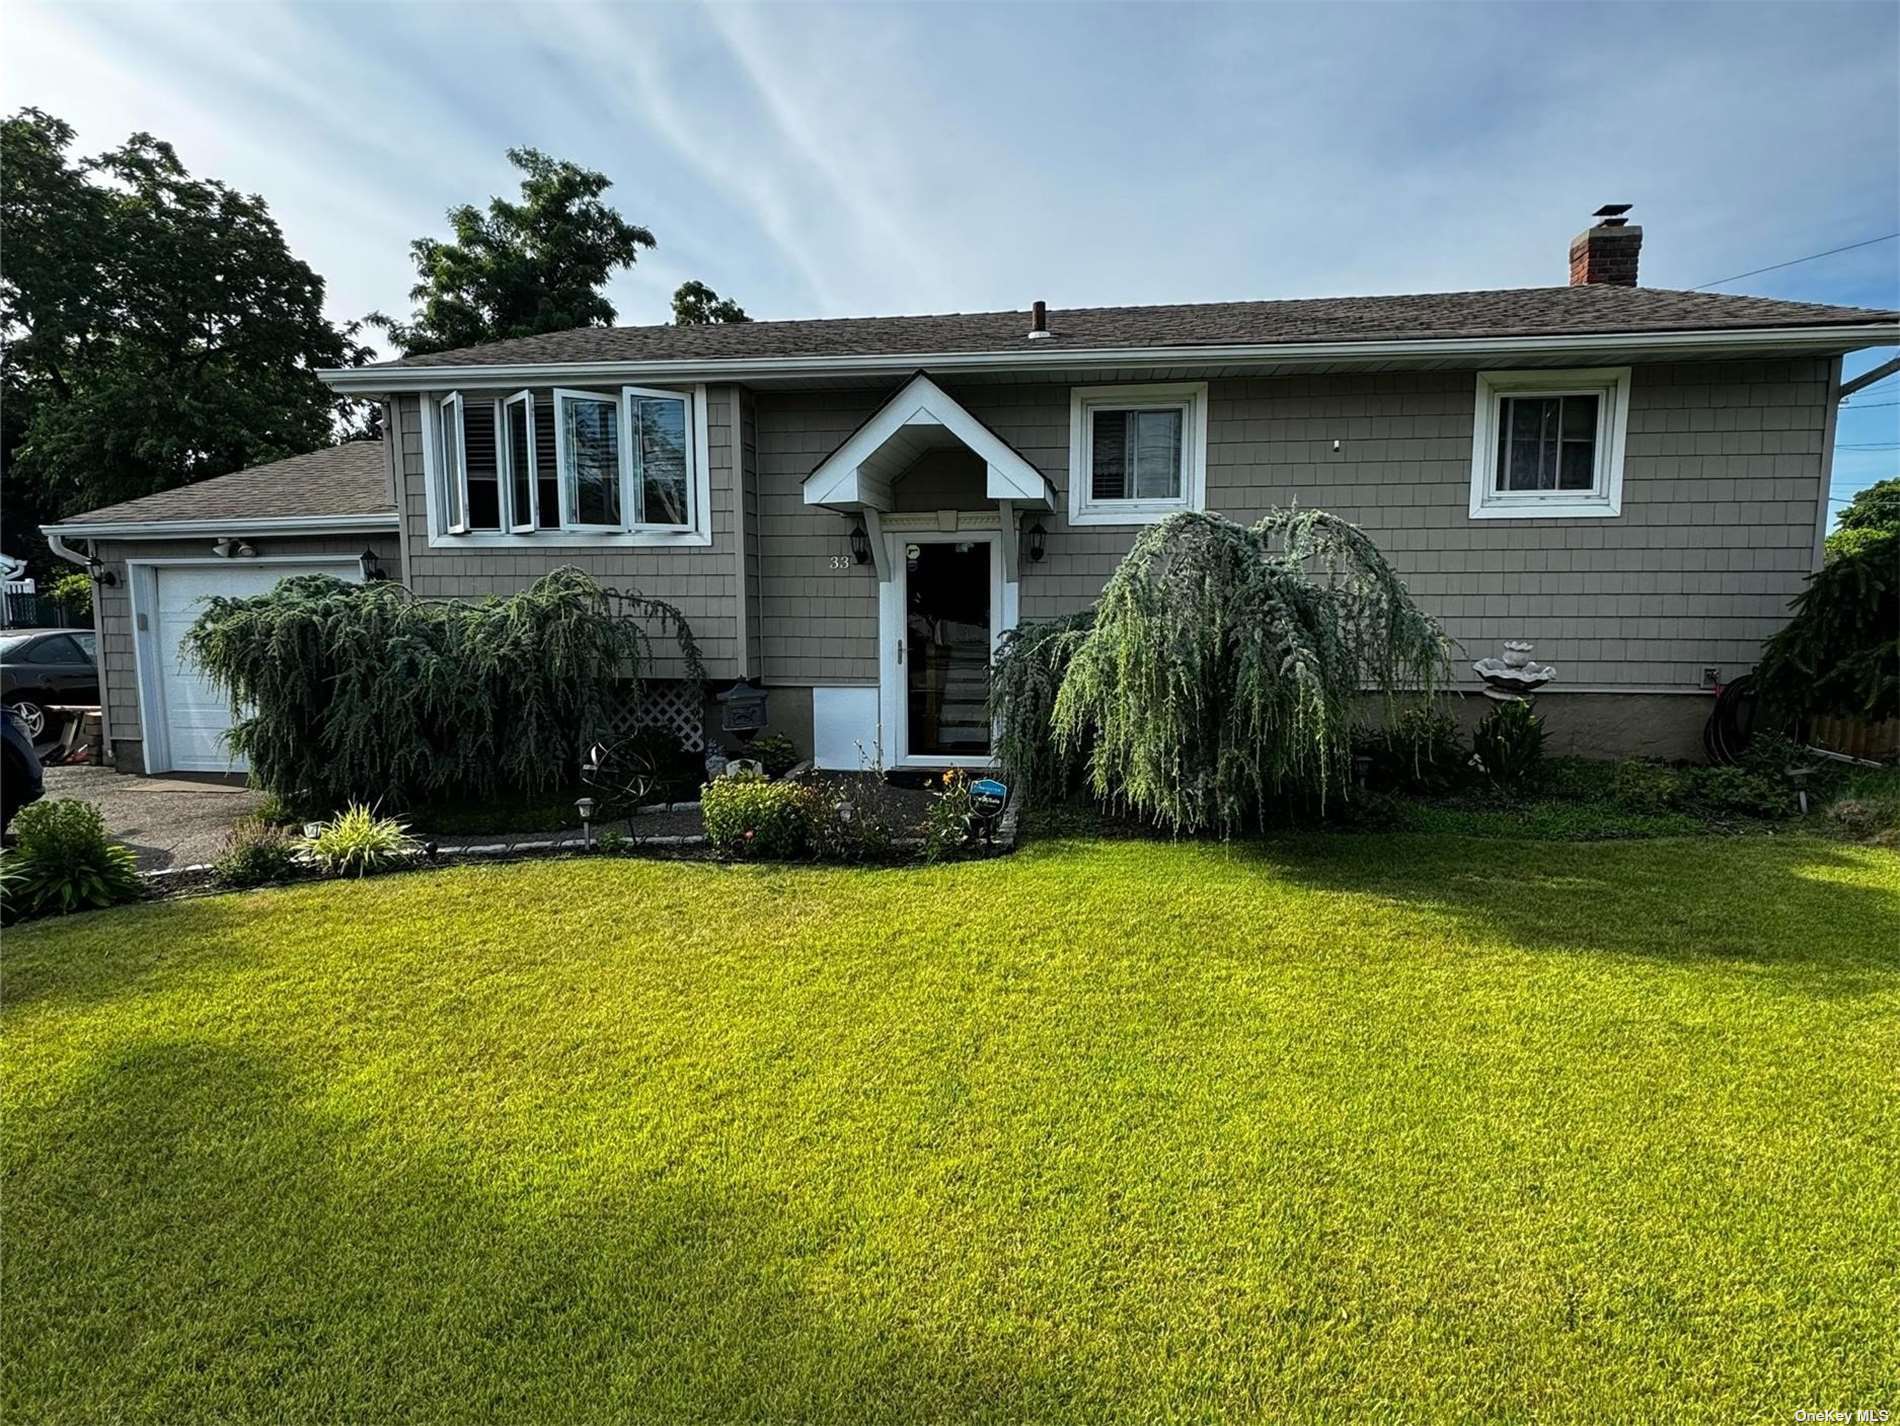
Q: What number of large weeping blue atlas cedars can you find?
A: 2